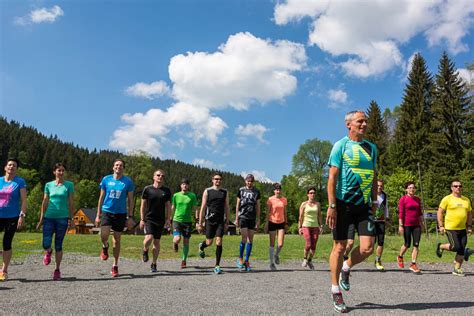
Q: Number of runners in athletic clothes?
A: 13